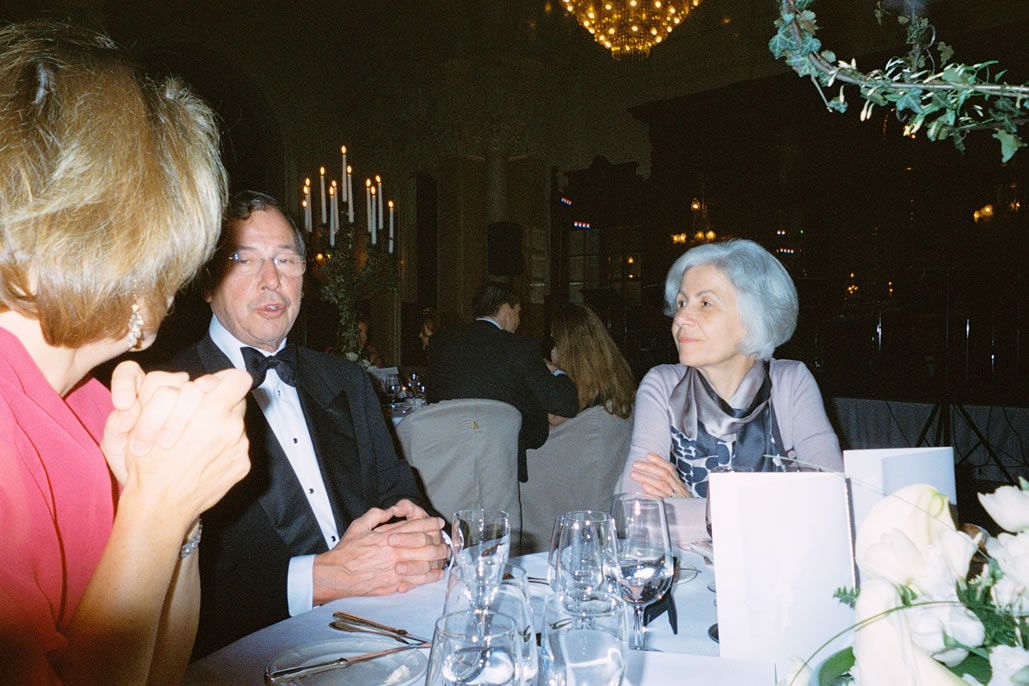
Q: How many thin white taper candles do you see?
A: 12